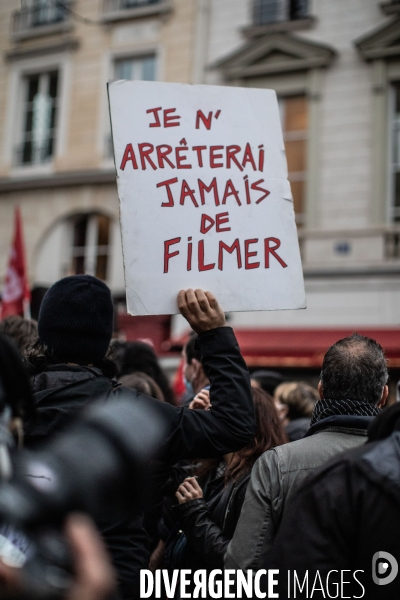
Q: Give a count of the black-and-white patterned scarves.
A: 1